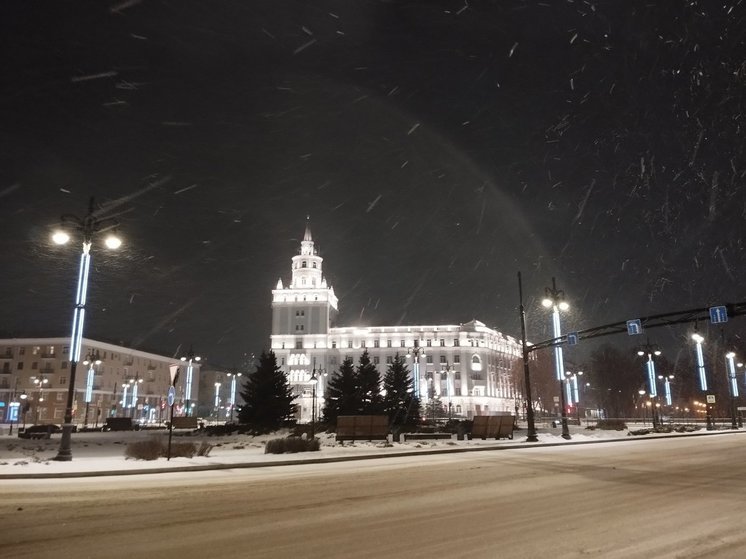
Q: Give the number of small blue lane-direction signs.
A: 3